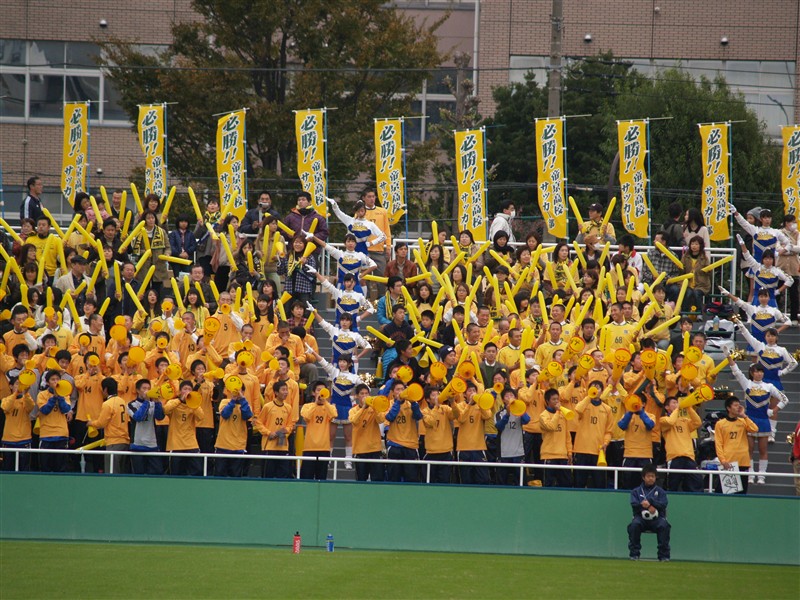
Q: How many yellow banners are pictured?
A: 10